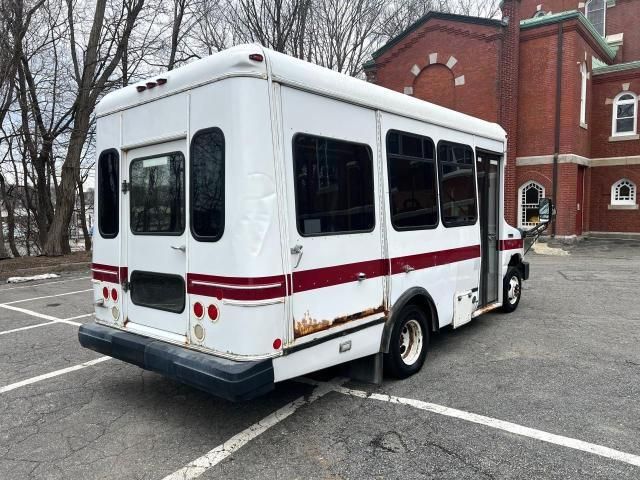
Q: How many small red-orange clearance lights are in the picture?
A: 4